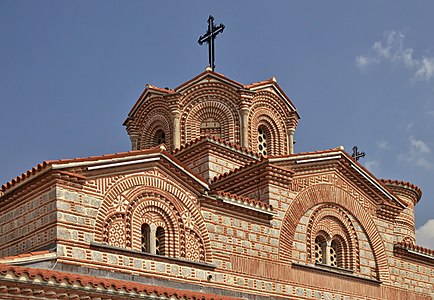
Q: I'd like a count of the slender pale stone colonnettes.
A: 6